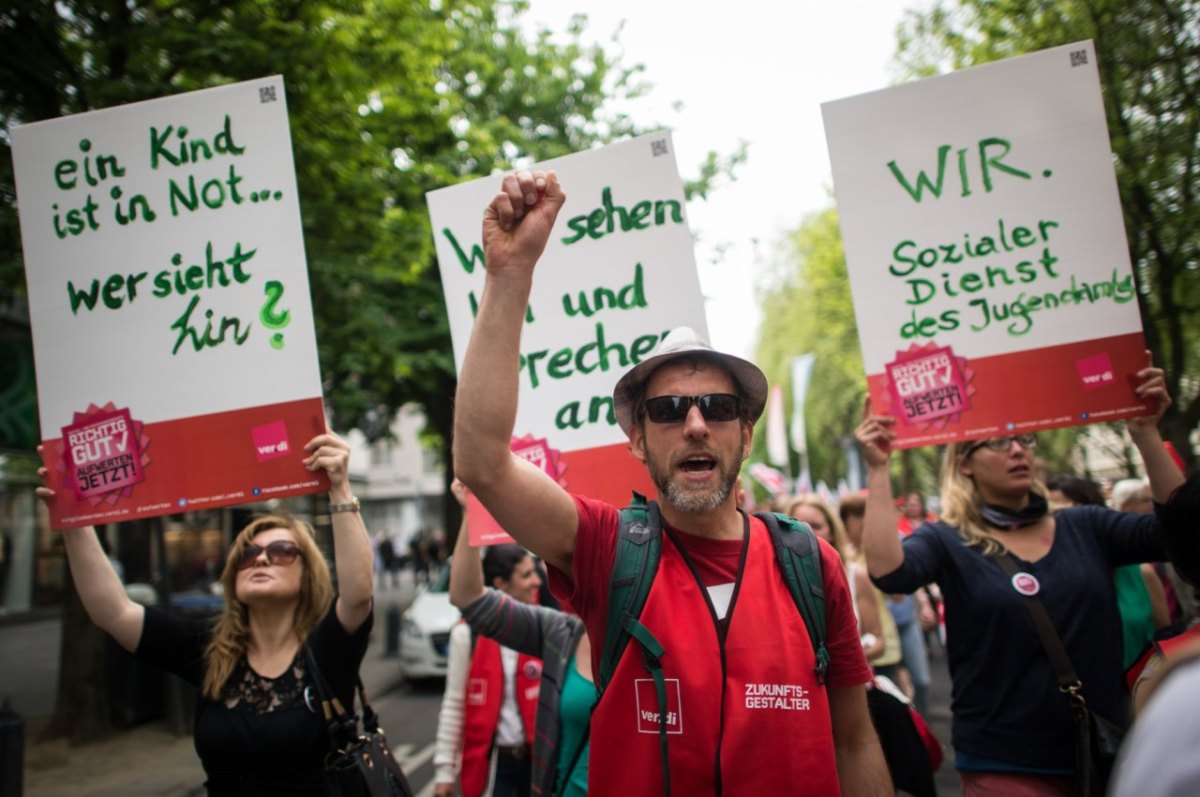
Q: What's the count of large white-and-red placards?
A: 3